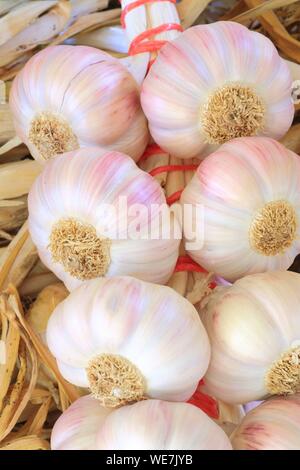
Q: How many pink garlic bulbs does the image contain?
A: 8